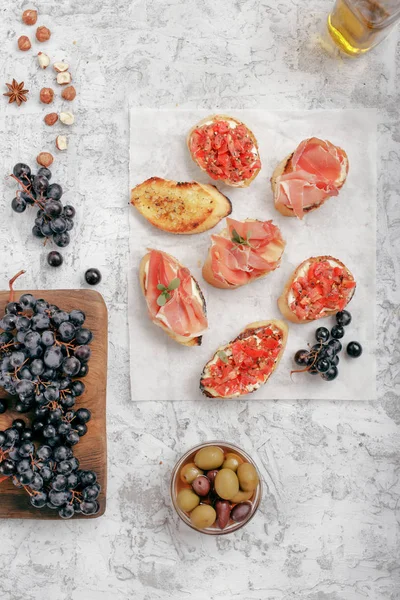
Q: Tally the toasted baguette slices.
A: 7